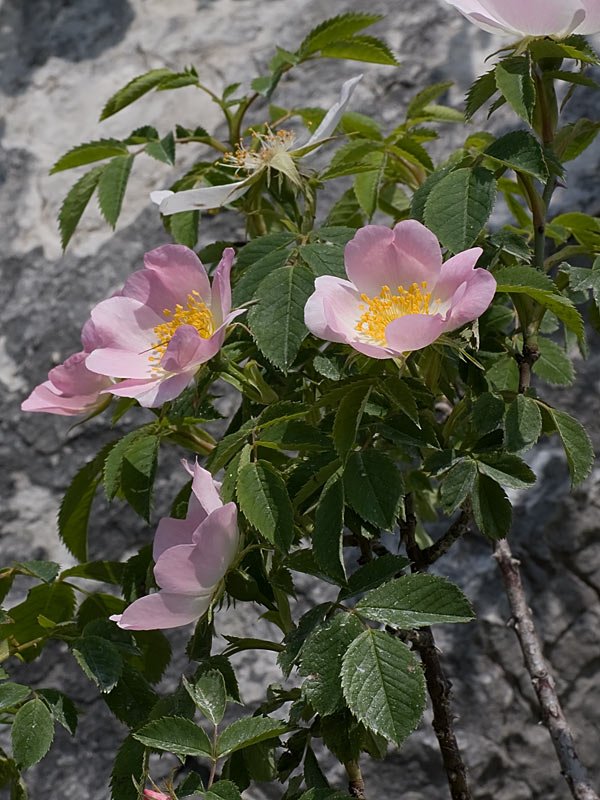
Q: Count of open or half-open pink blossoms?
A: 5